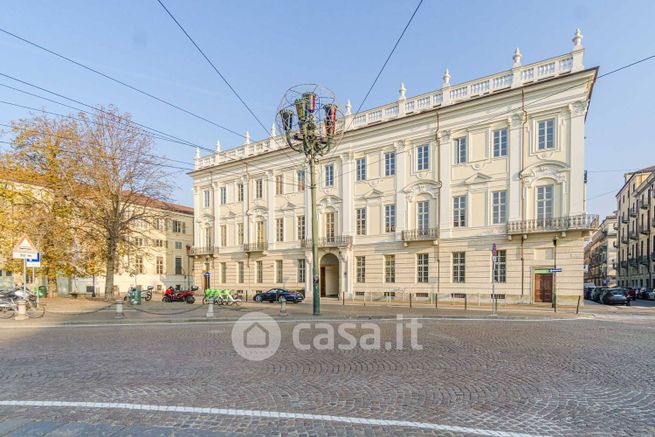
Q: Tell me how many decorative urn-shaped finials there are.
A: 9